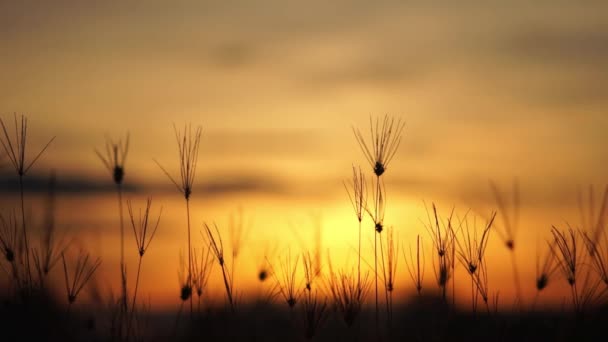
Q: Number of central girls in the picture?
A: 0